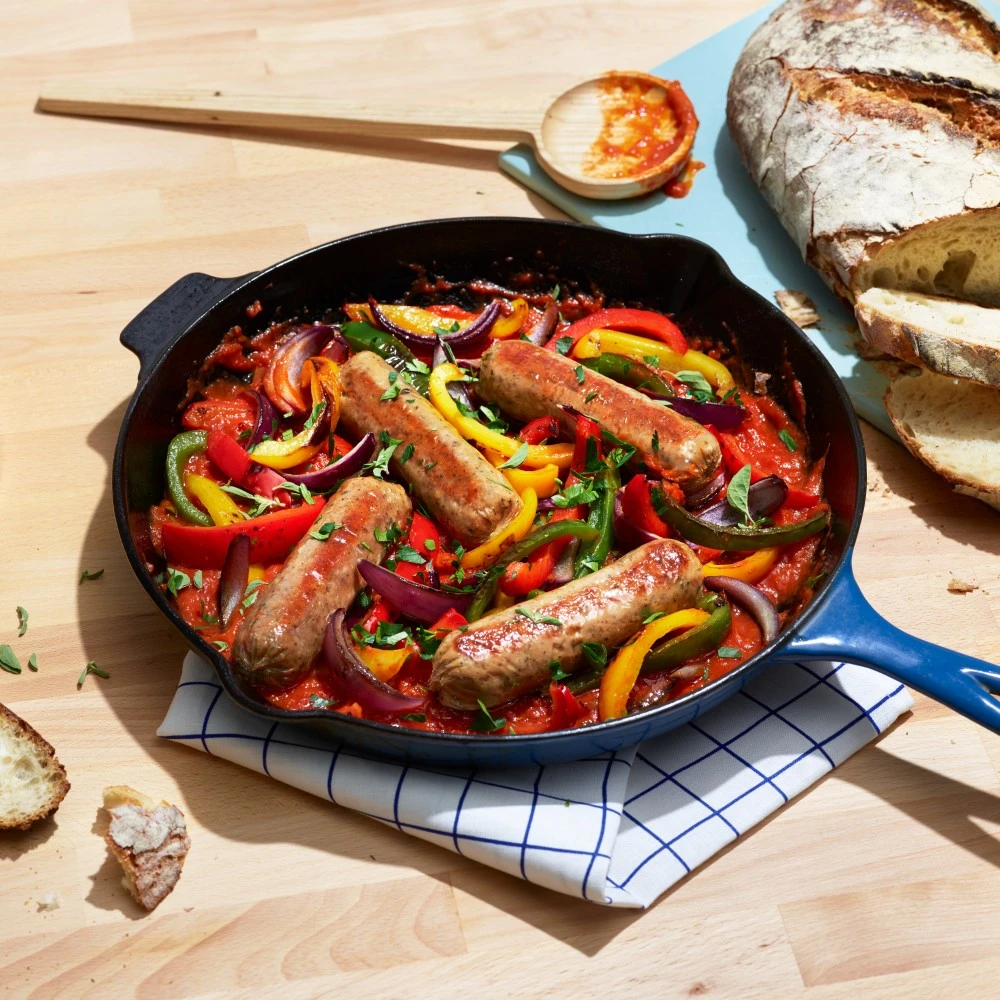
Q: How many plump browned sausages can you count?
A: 4